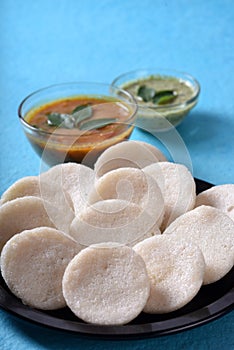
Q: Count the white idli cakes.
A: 12